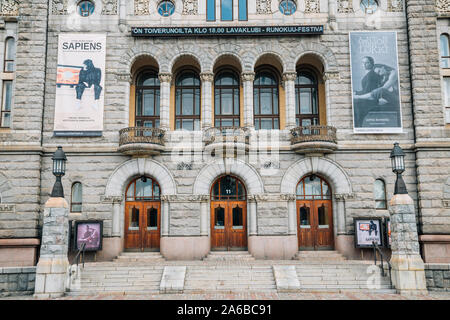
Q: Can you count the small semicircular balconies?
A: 3